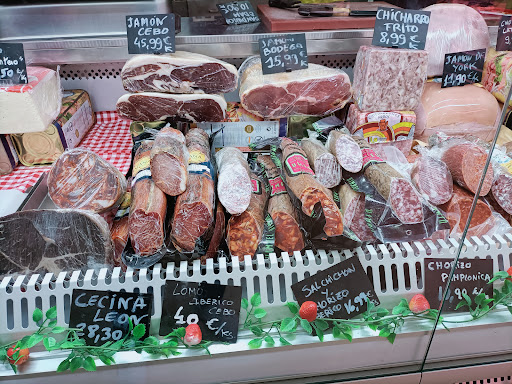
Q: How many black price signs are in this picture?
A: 11